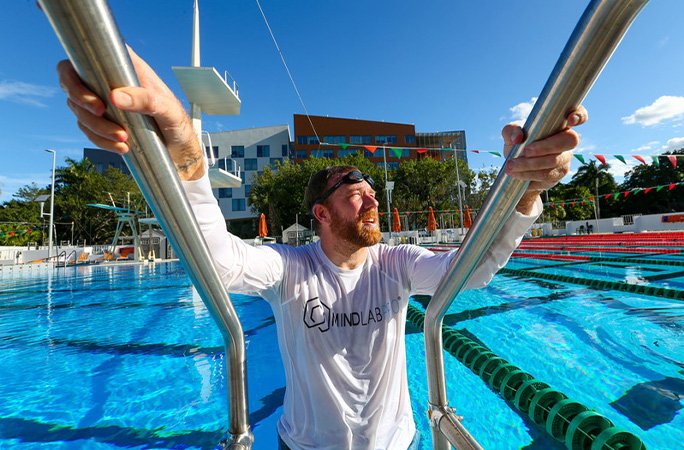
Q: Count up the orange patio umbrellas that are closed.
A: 4